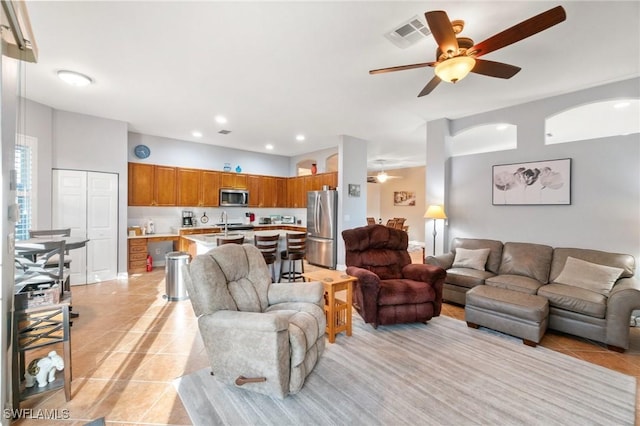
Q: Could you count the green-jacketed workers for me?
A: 0